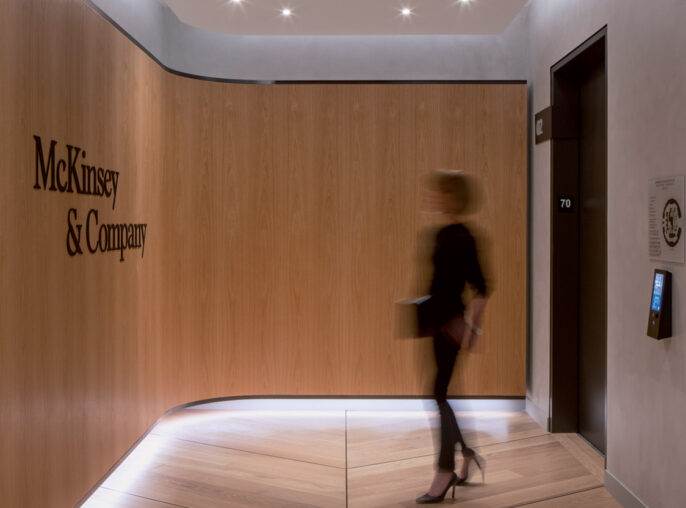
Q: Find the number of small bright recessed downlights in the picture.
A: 4